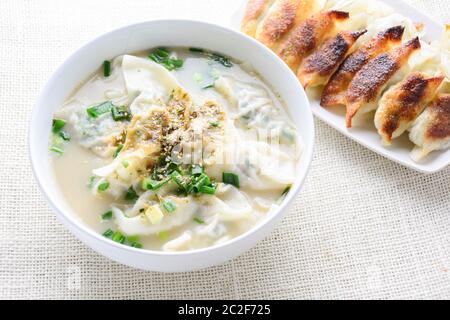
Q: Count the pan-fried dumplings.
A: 8